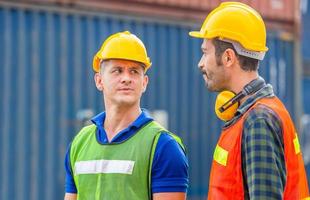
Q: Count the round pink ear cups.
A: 0